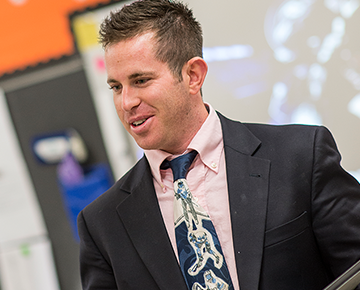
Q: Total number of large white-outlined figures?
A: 3